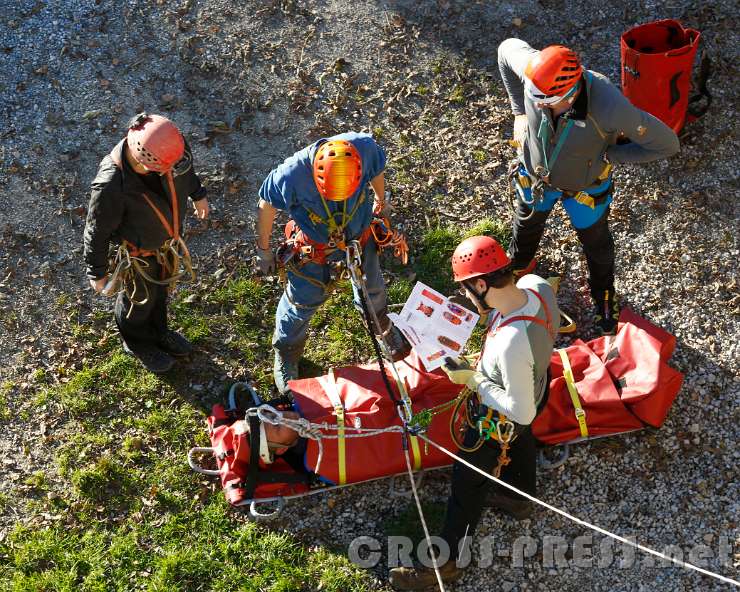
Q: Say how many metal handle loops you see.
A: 5